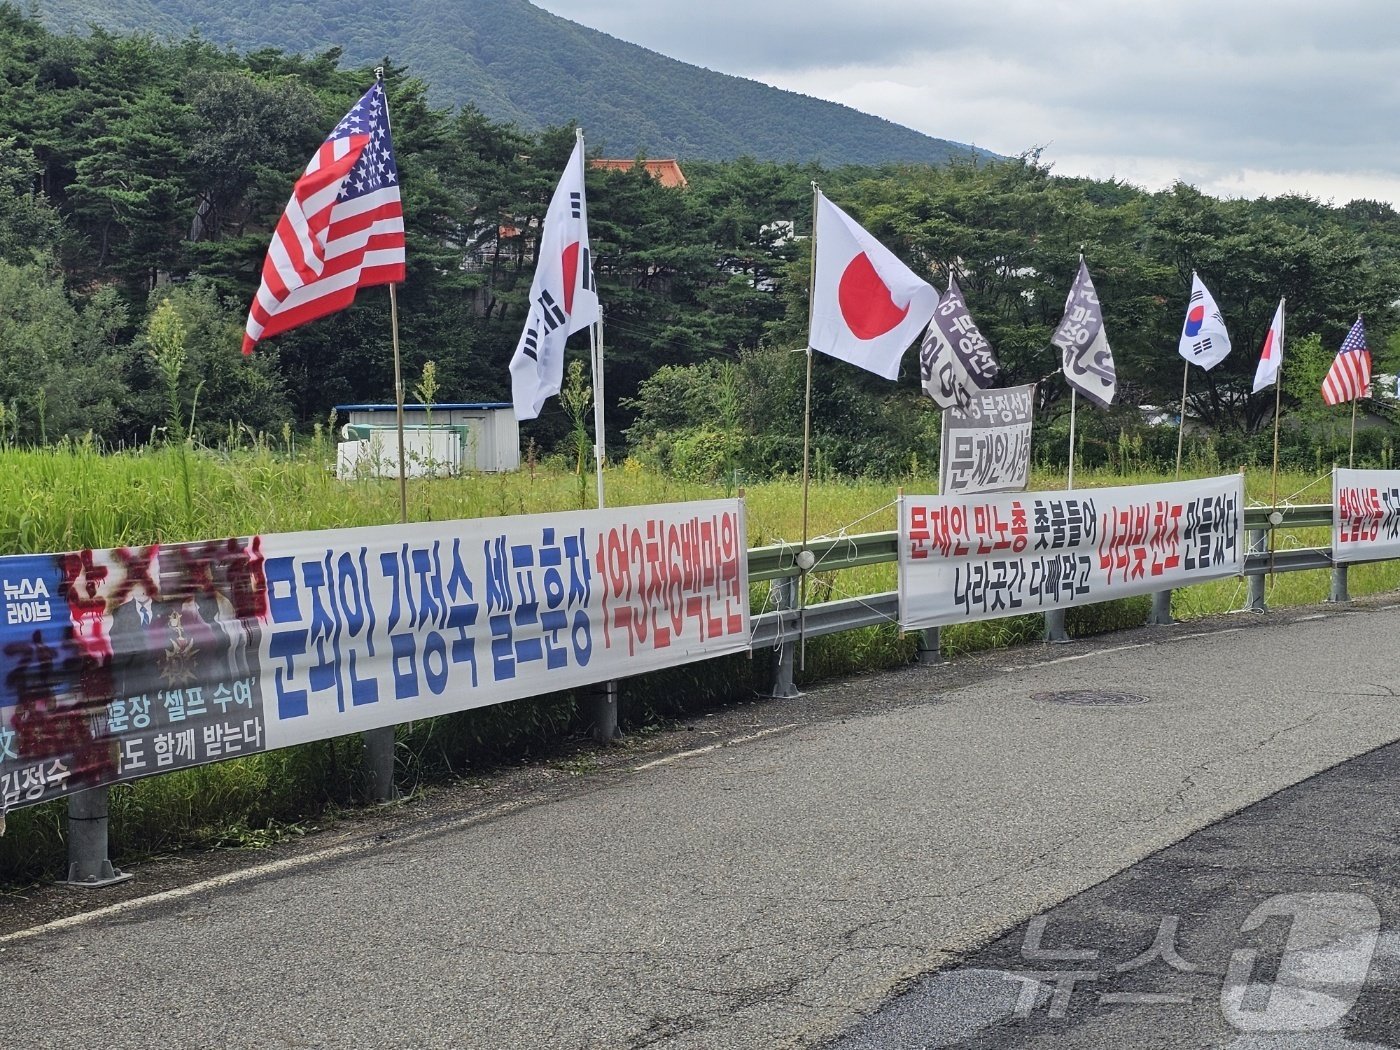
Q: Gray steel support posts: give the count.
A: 9